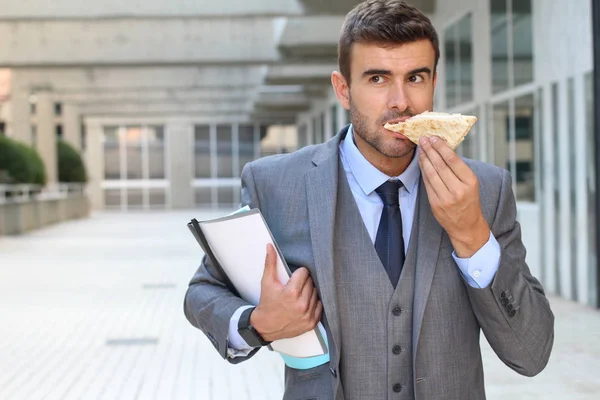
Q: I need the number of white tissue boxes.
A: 0